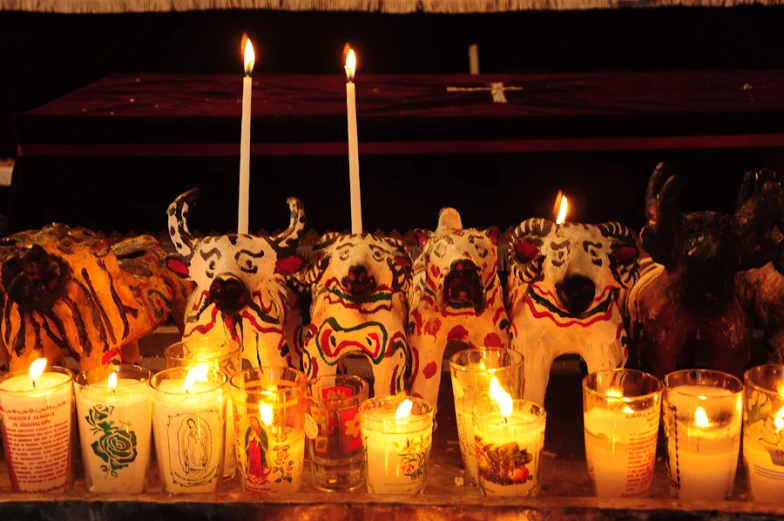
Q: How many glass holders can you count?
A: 12